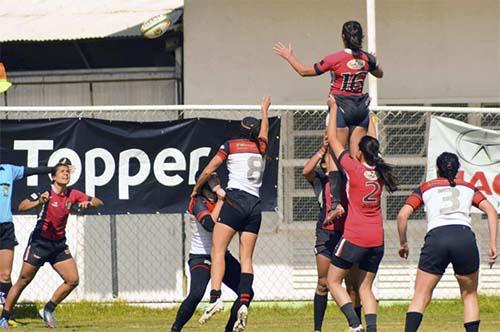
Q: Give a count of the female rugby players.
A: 7